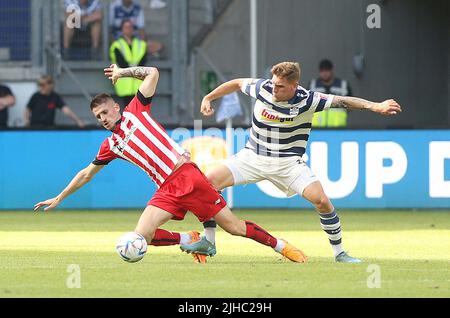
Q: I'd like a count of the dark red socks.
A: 2